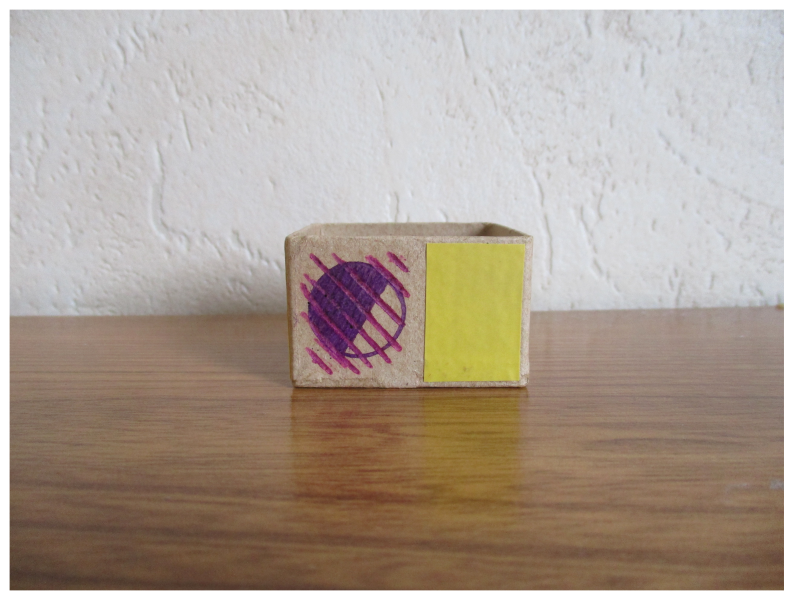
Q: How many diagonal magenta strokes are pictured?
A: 8